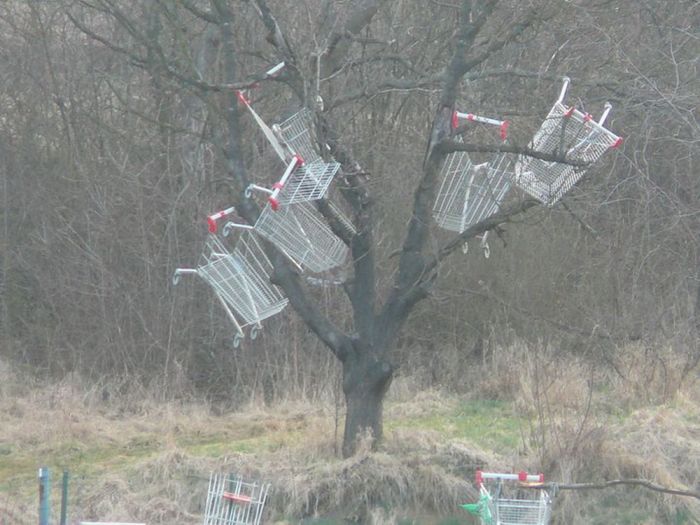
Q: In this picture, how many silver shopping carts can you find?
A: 7